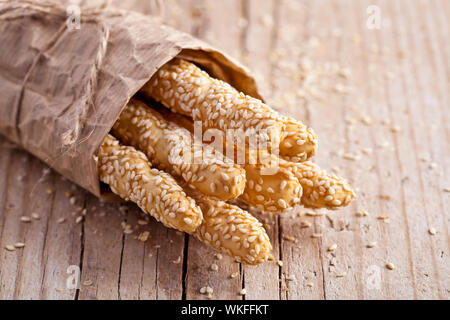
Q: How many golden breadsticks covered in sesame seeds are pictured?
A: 7